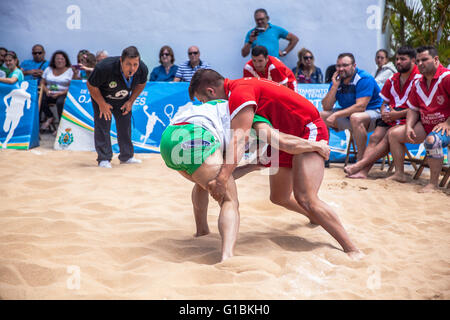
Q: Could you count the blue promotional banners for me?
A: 3